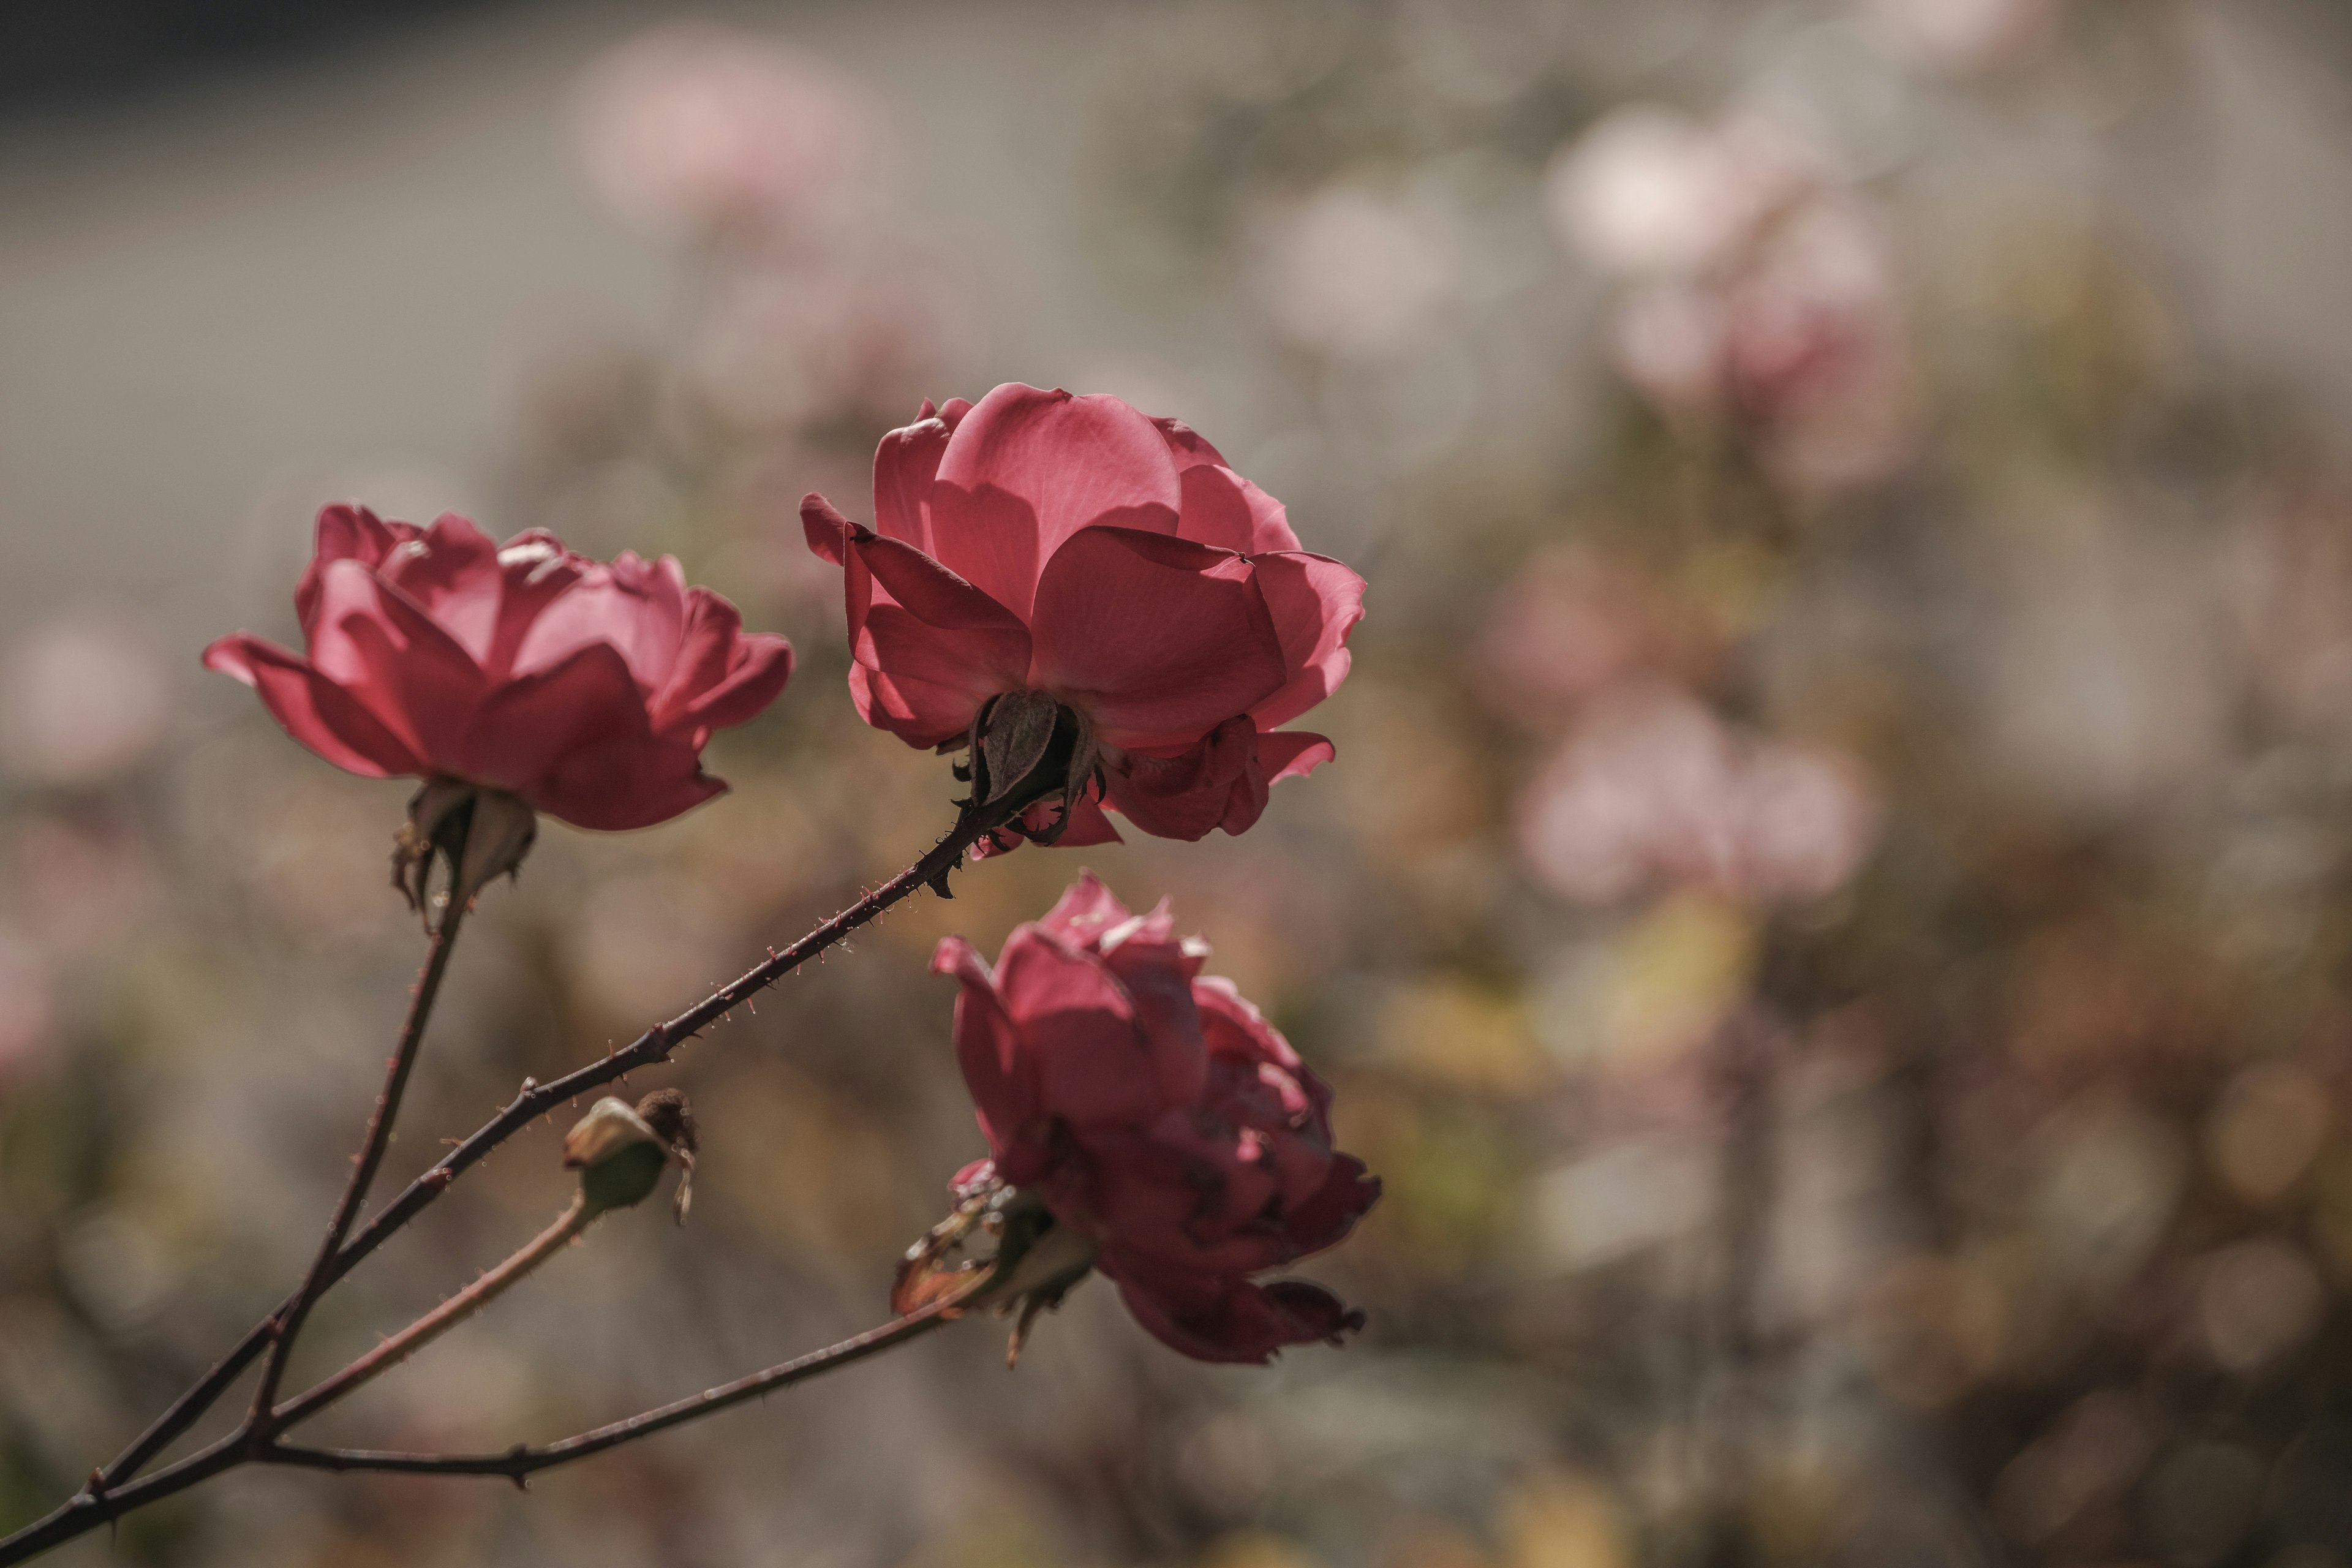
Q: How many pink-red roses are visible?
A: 3